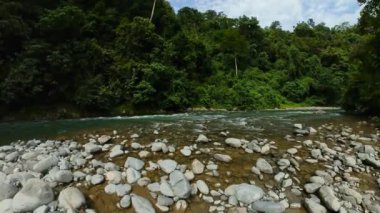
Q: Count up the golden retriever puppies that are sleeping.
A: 0